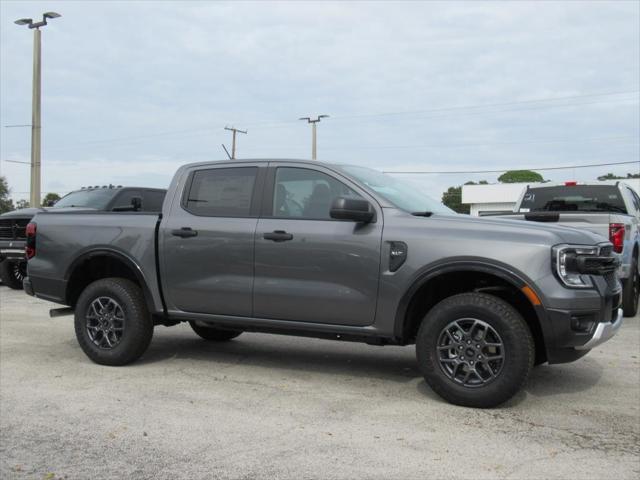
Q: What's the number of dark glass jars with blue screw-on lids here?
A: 0